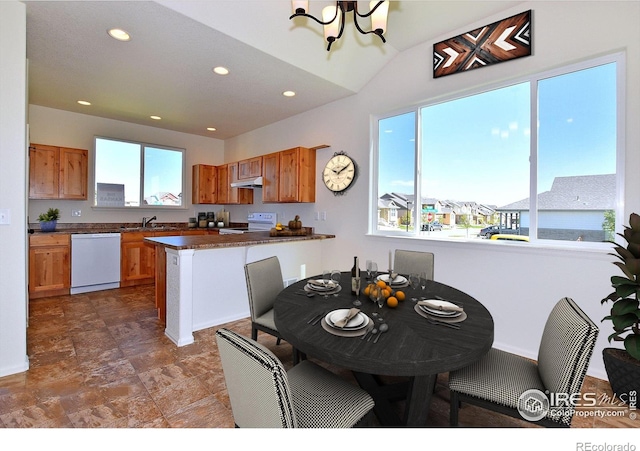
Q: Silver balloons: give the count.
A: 0